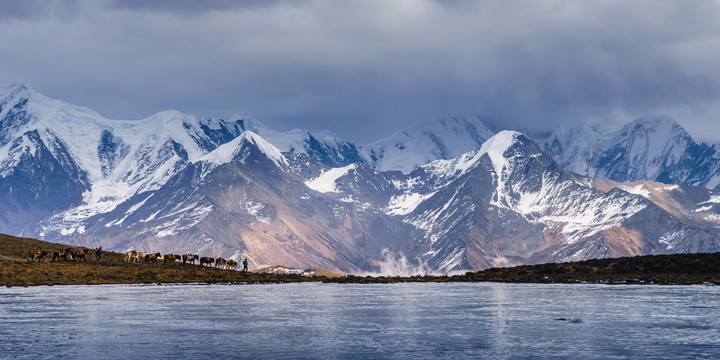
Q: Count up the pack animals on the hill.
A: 10